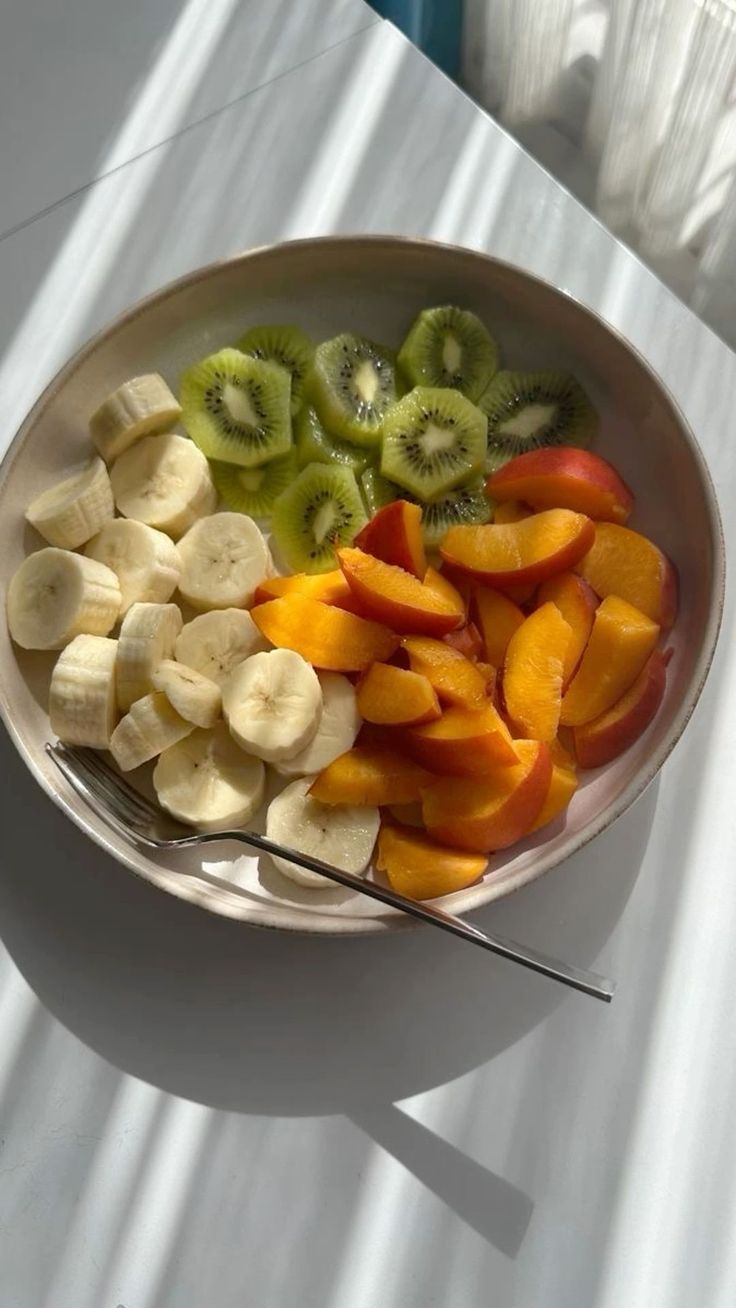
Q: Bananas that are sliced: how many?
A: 15